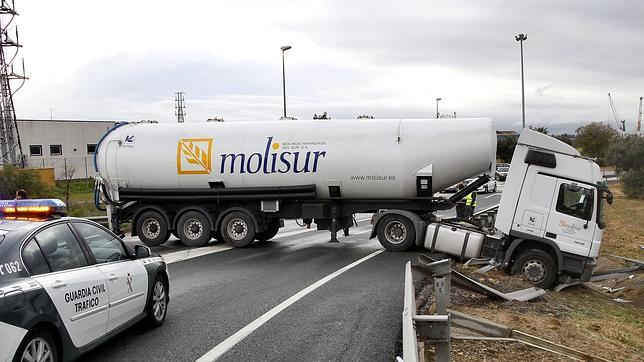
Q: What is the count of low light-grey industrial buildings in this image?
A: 1